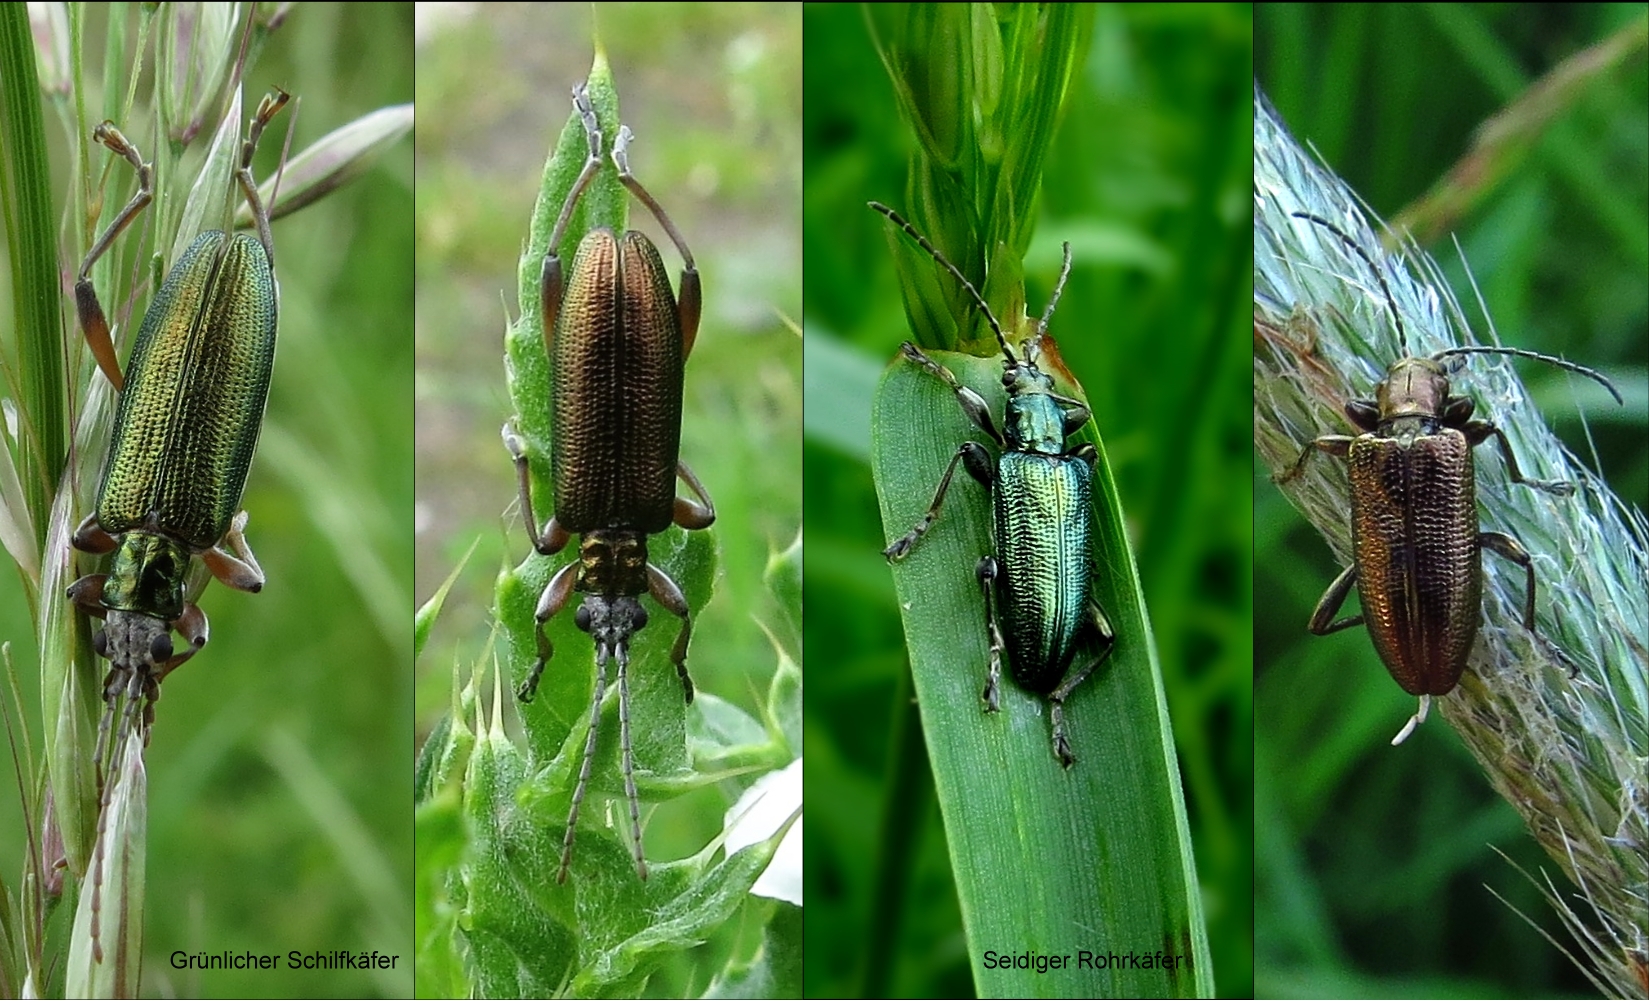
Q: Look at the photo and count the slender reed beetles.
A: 4